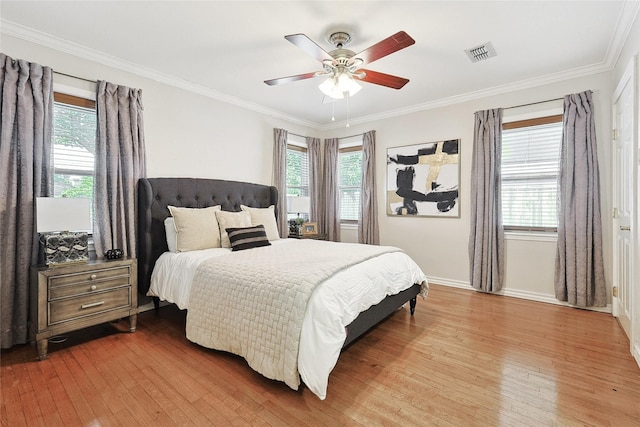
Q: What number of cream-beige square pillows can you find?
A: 3